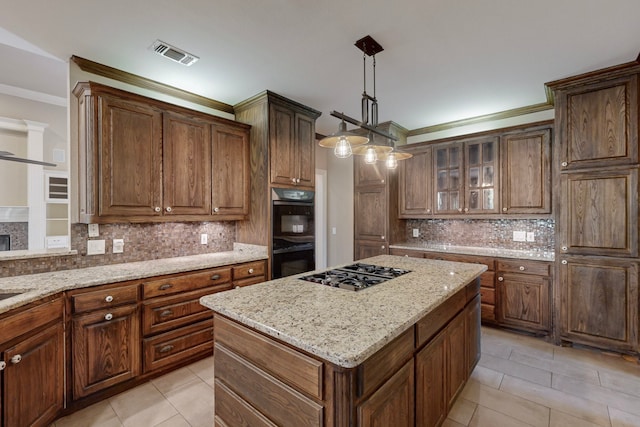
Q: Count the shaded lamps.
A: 3